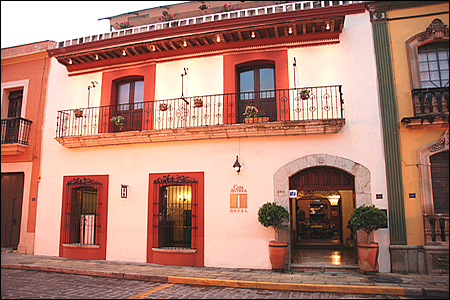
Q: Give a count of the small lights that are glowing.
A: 9